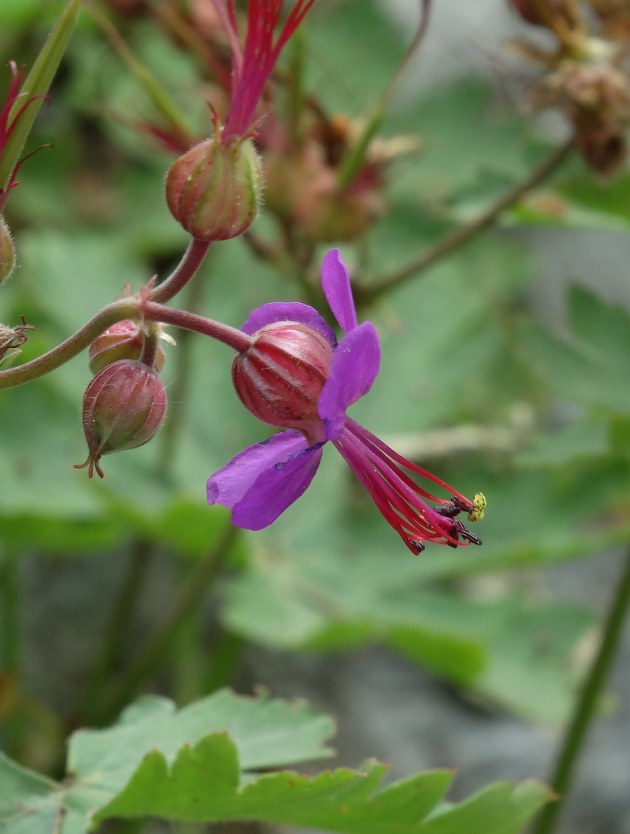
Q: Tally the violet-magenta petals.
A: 5